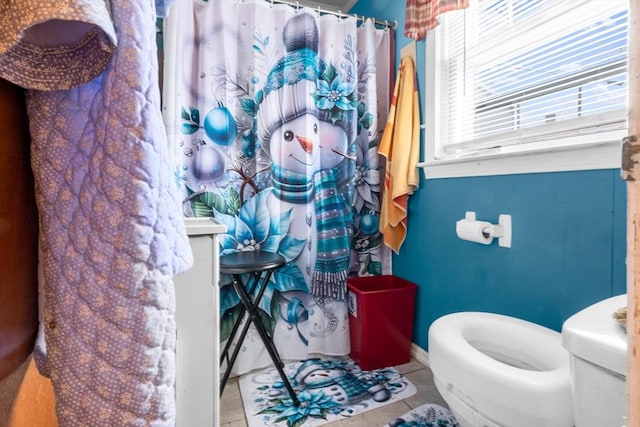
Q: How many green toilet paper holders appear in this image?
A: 0